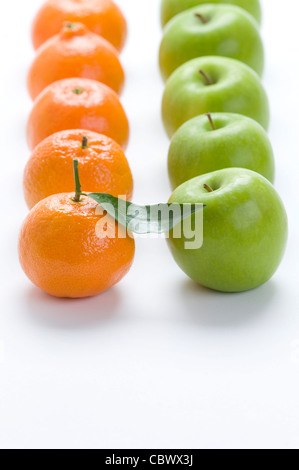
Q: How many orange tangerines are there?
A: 5